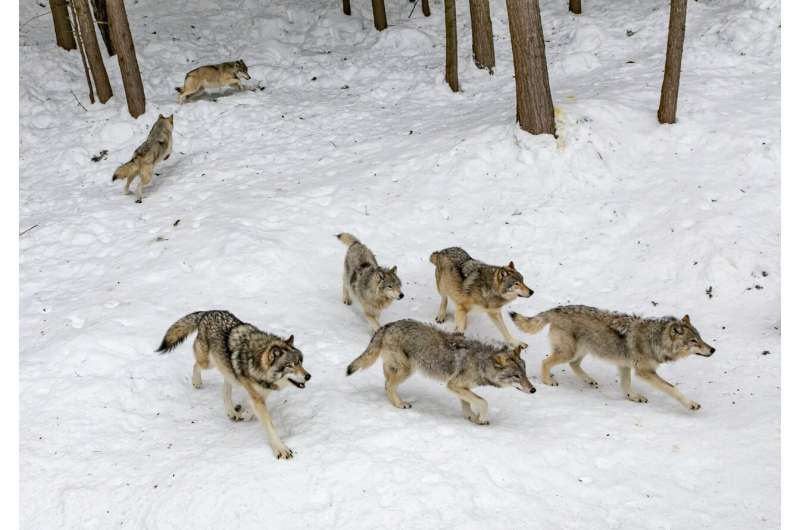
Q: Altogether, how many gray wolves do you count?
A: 7